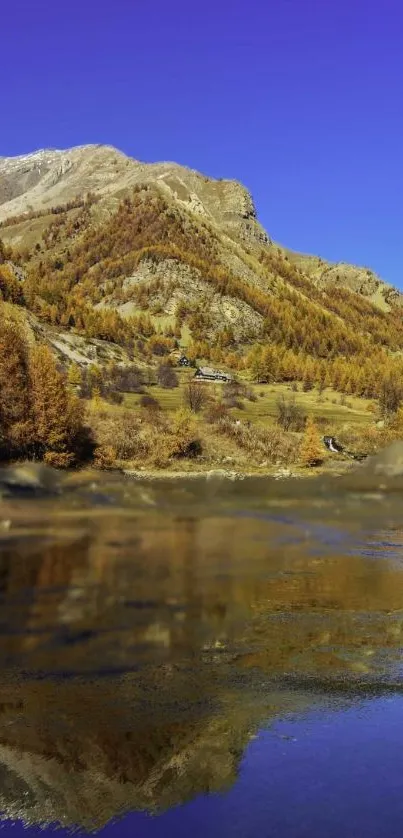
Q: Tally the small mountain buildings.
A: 2